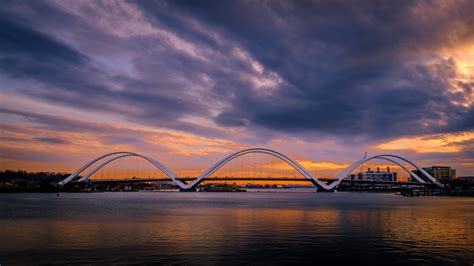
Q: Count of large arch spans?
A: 3